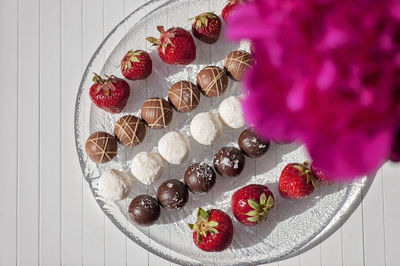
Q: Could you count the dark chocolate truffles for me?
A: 5